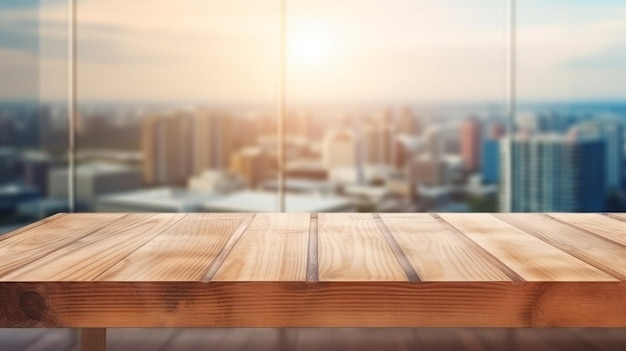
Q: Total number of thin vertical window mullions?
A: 3